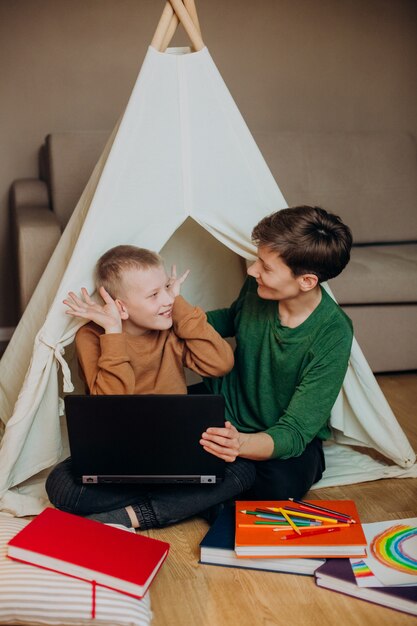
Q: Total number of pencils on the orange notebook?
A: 12